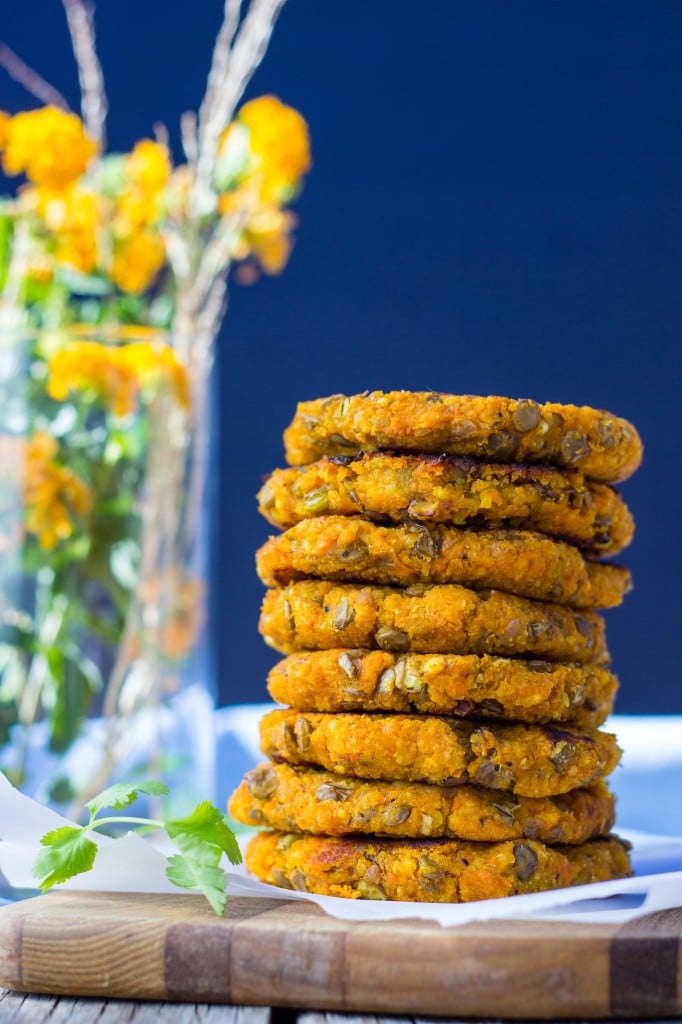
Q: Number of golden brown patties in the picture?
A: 8